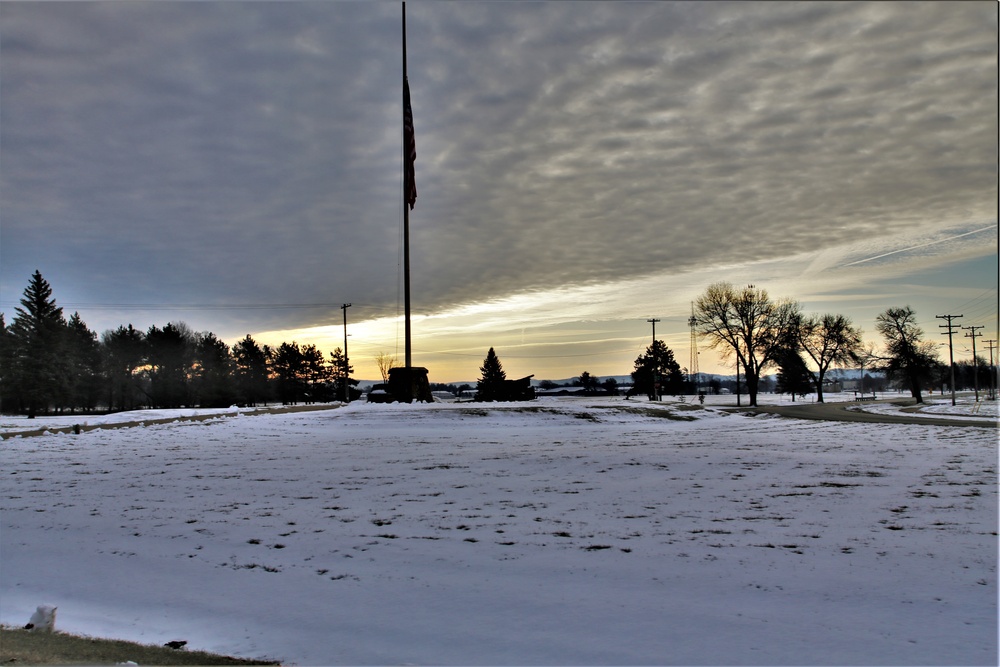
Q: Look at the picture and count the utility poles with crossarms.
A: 5